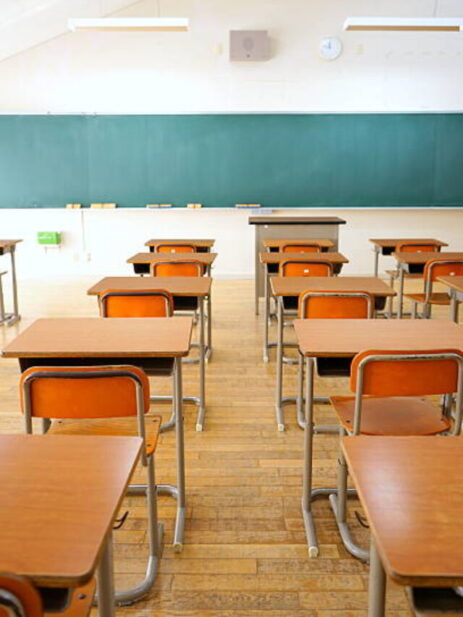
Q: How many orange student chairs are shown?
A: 11